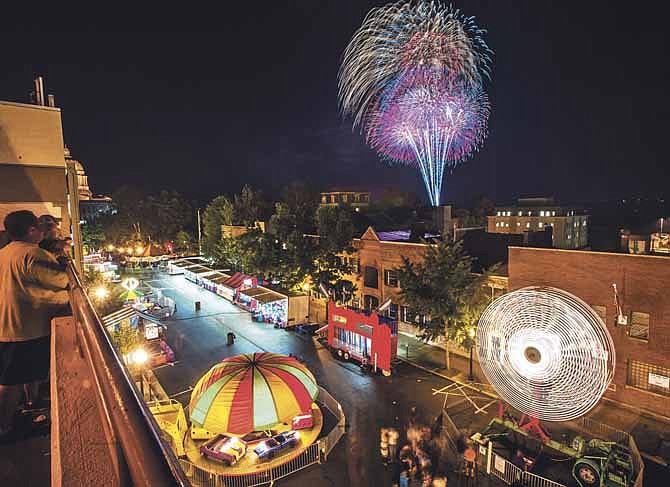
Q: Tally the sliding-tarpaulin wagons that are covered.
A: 0